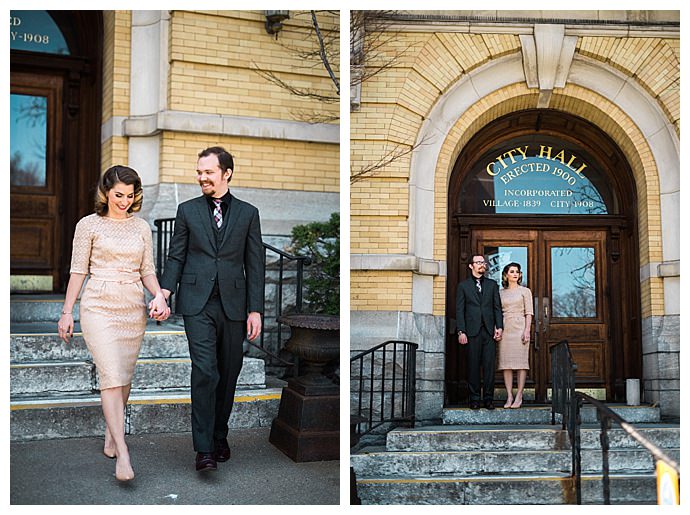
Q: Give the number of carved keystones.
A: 1